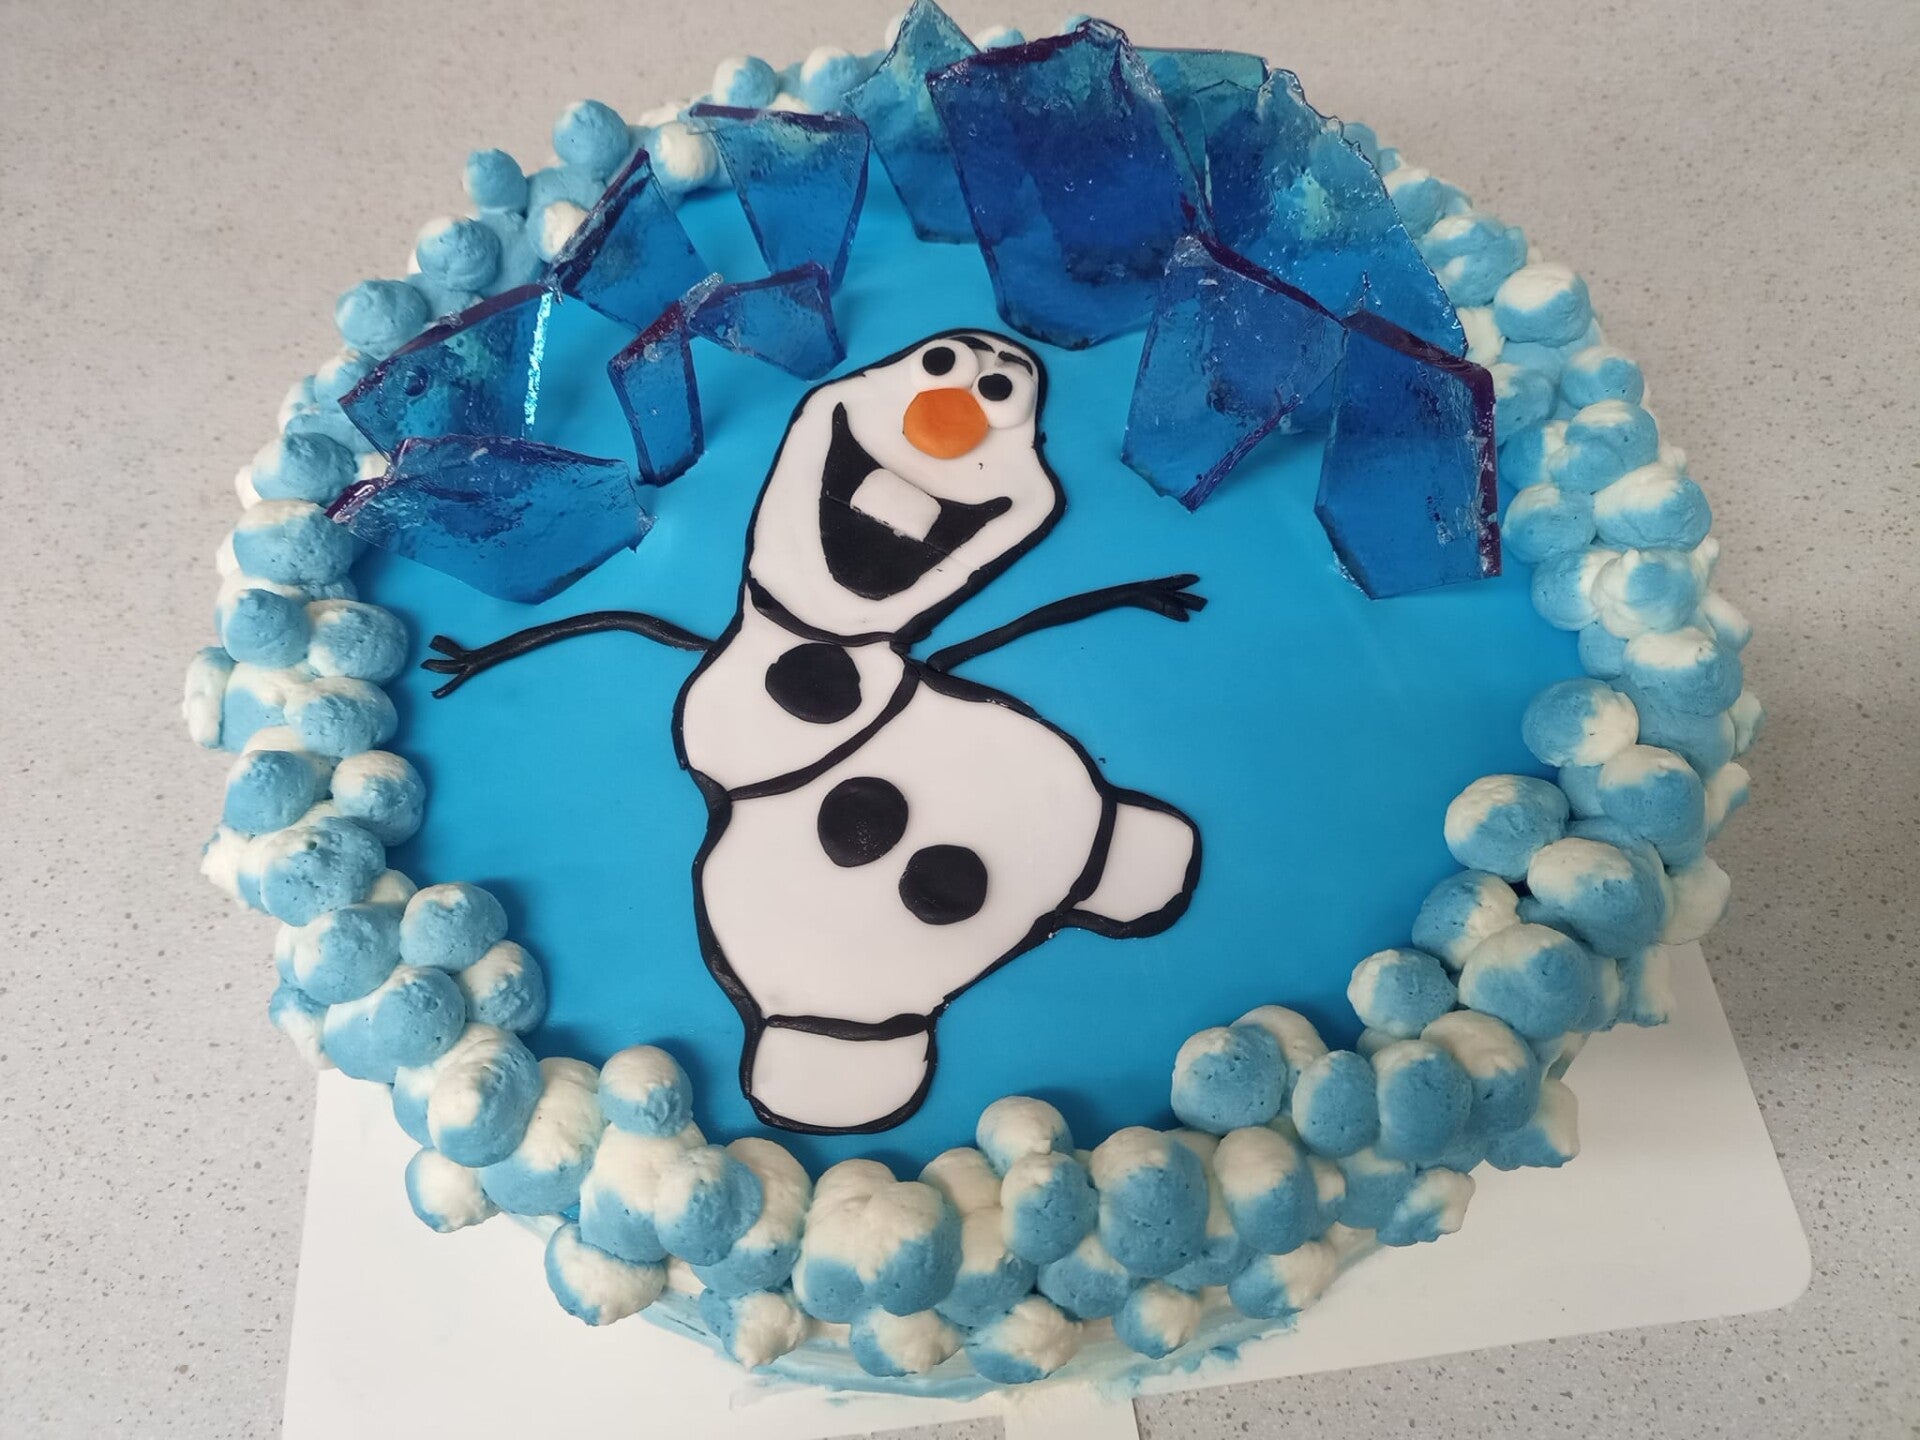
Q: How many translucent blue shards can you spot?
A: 12